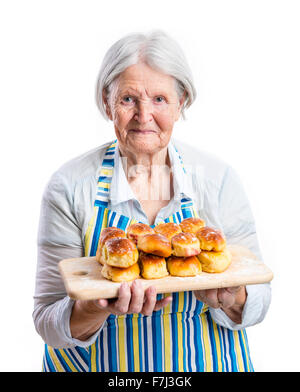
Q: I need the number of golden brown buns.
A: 12